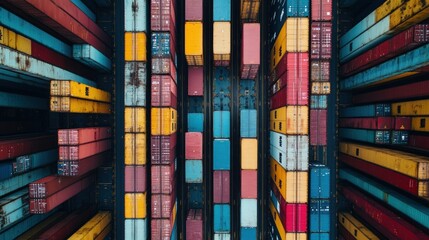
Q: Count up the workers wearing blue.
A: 0